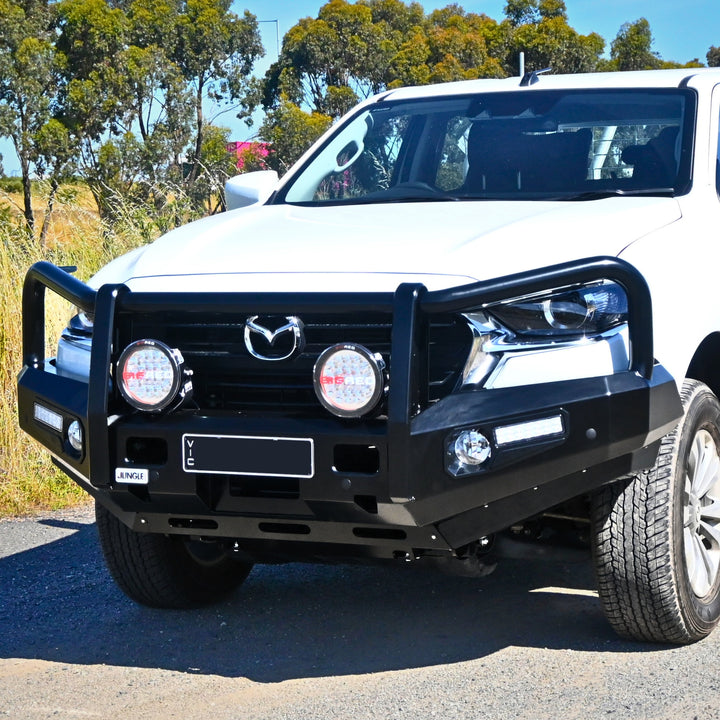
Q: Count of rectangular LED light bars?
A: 2